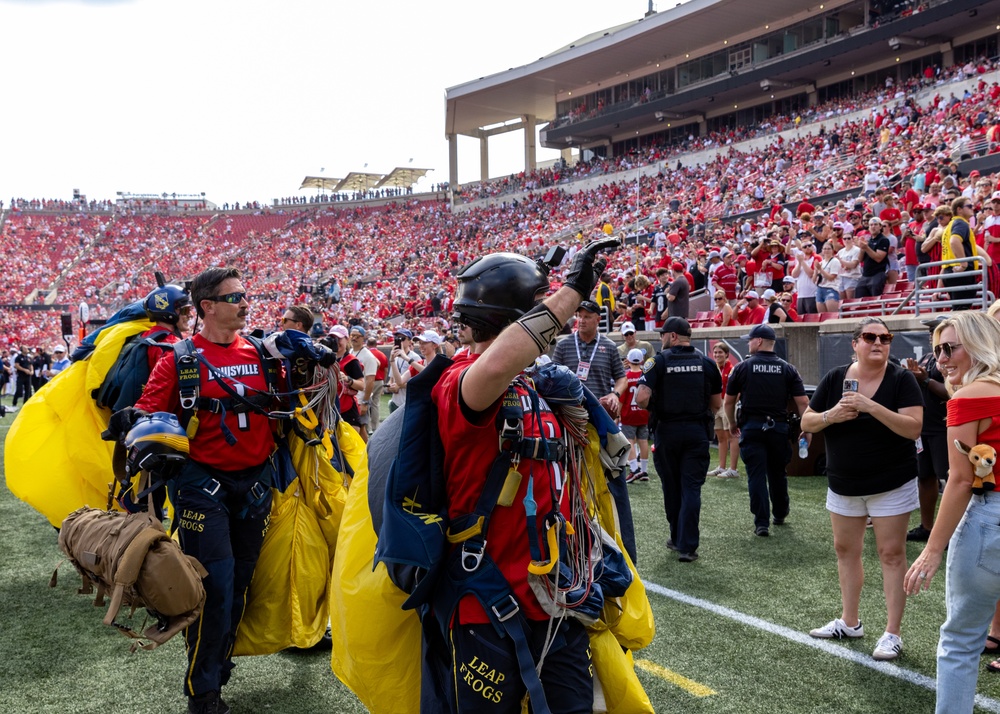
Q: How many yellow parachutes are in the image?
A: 3